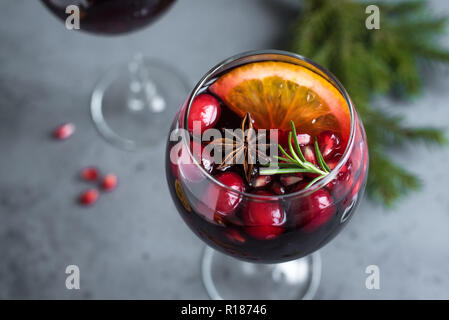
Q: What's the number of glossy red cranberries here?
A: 5